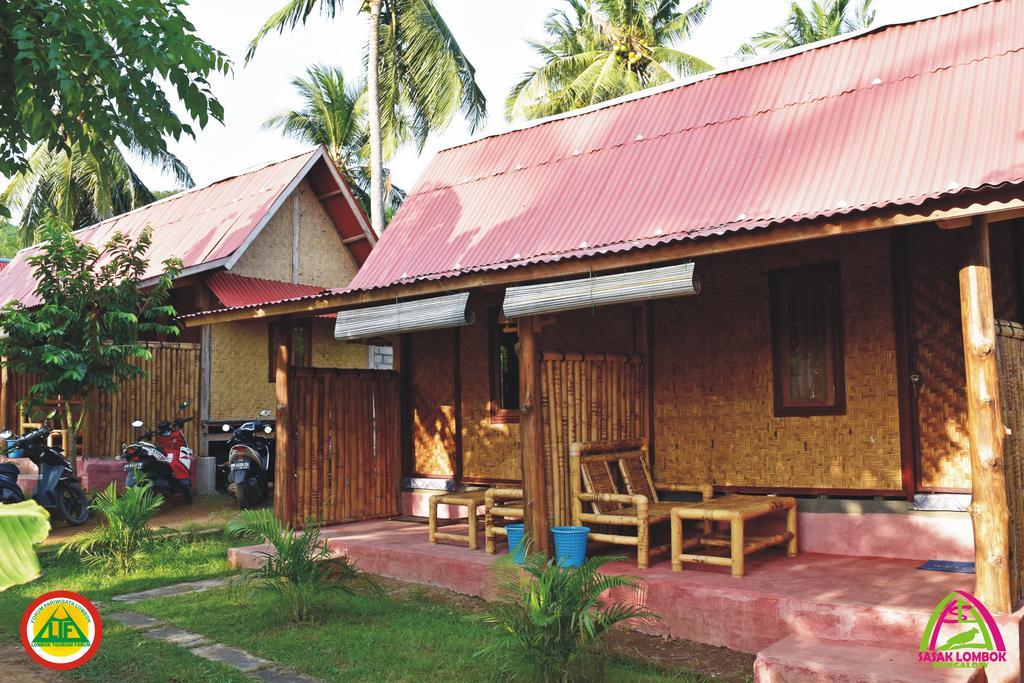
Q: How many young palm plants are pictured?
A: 3